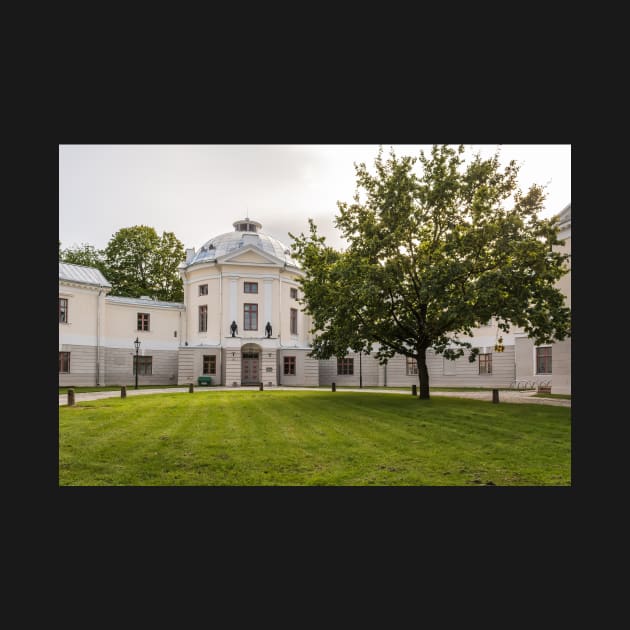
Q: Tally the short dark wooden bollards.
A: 7